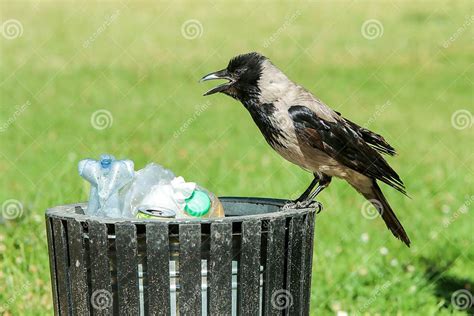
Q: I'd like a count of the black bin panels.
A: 12